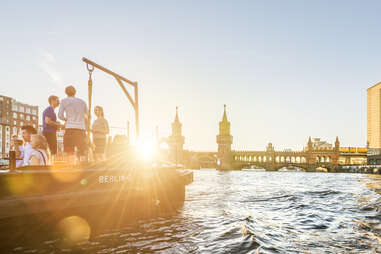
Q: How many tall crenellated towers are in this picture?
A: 2